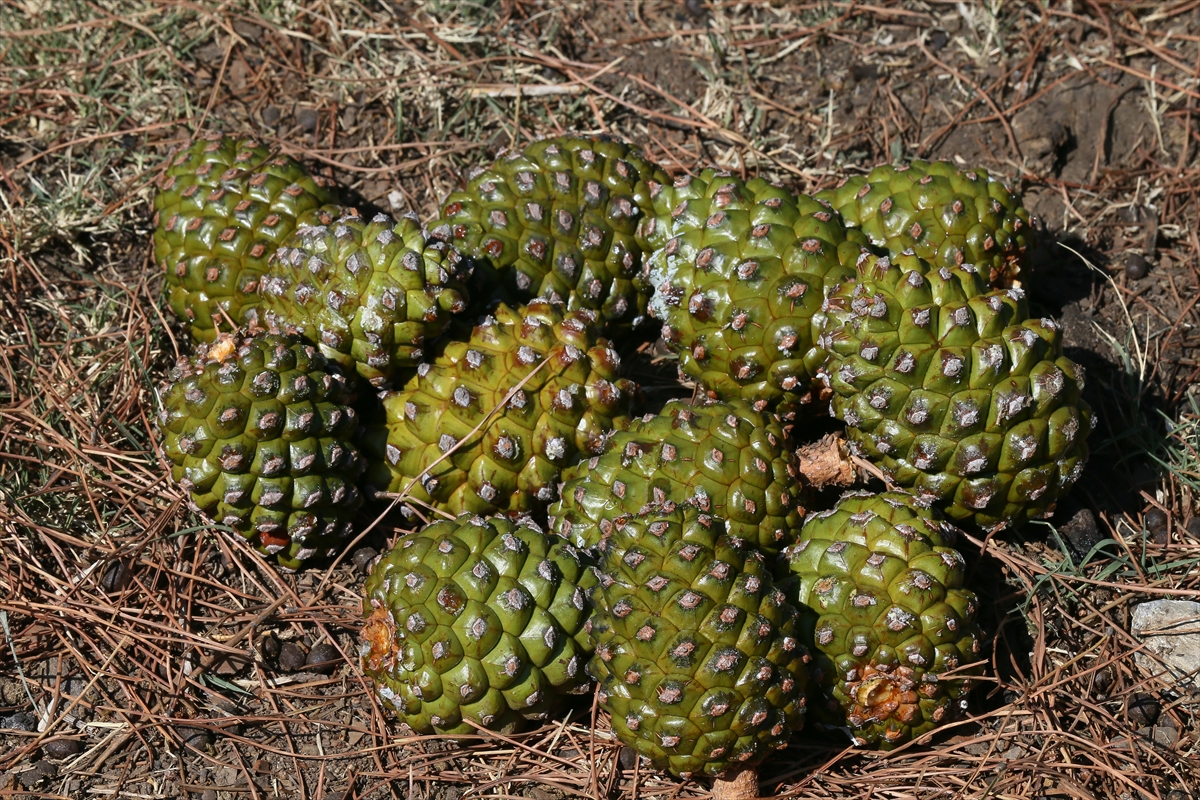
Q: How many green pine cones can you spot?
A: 12